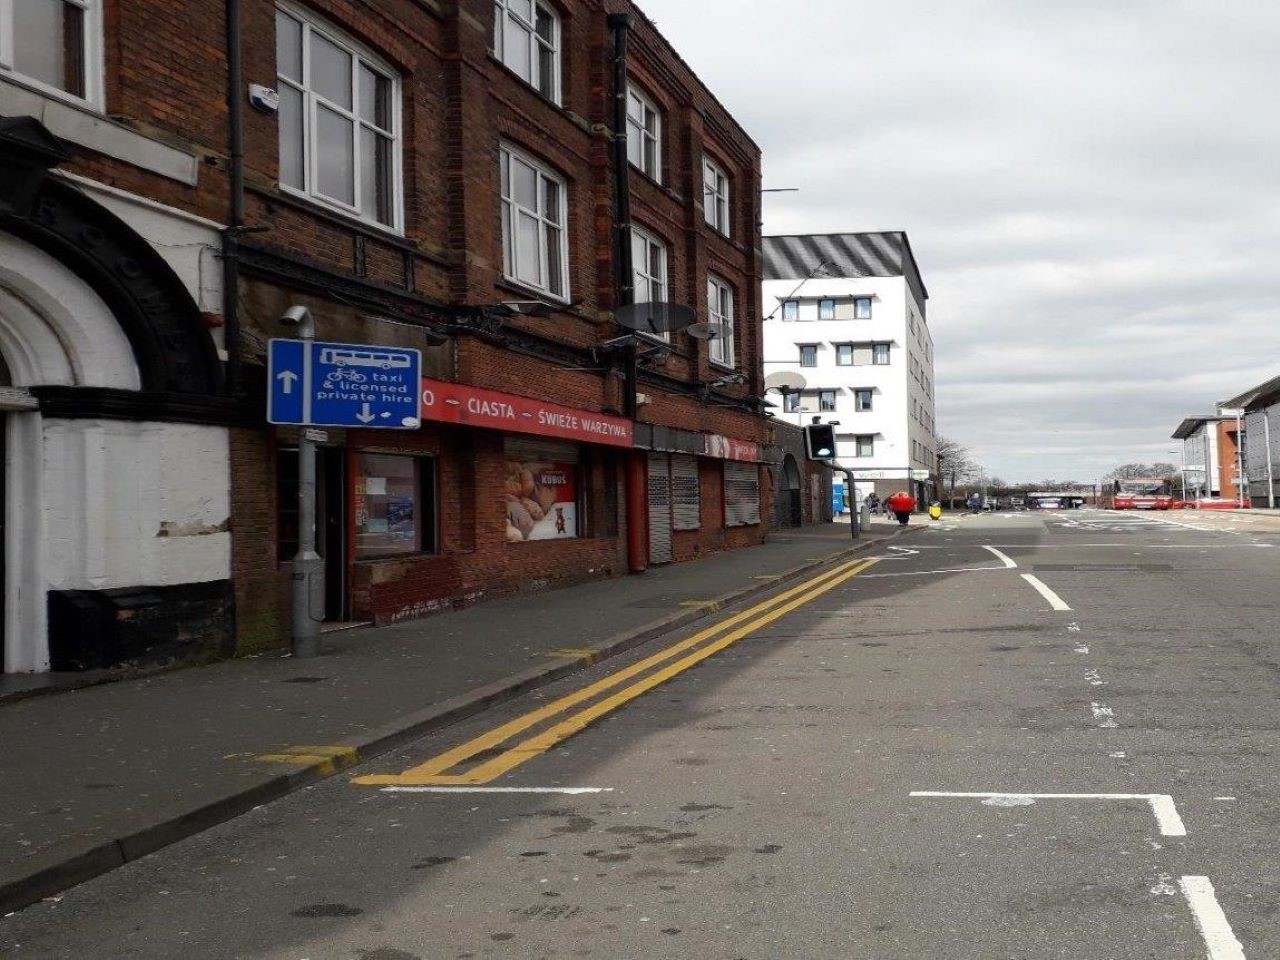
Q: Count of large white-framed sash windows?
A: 8